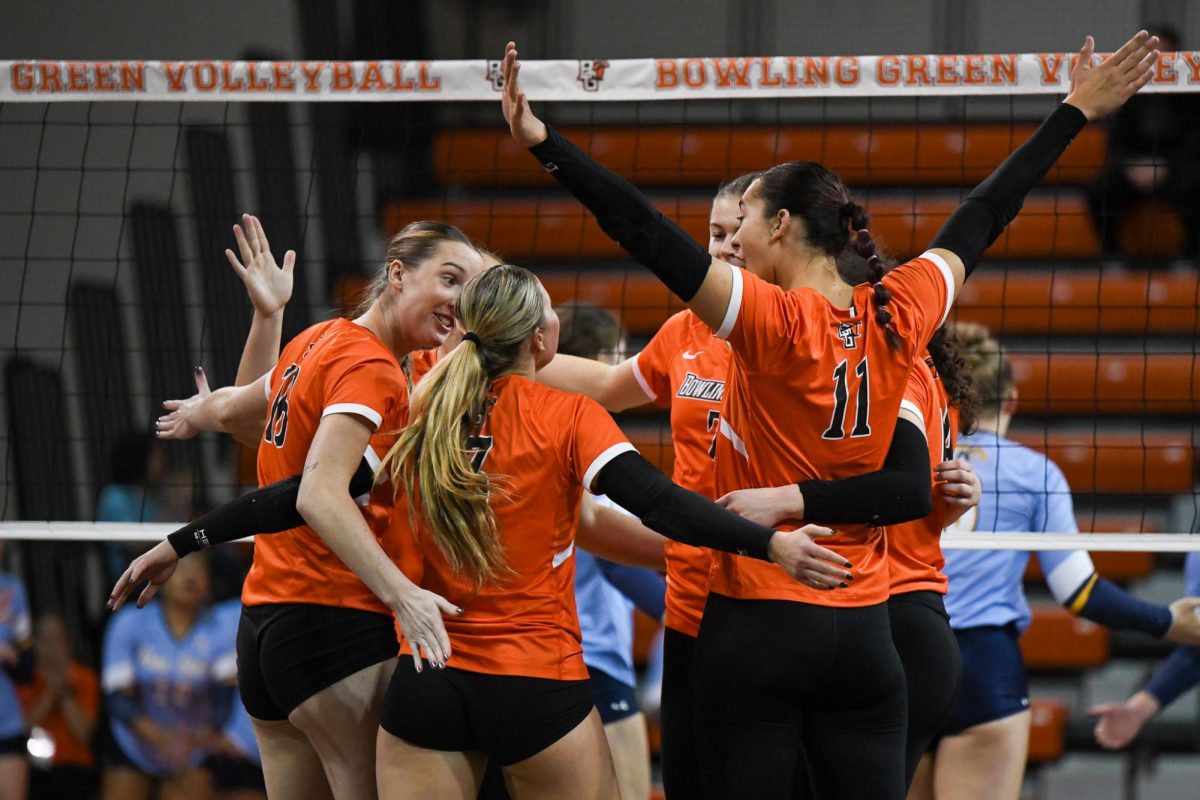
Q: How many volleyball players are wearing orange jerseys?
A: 6